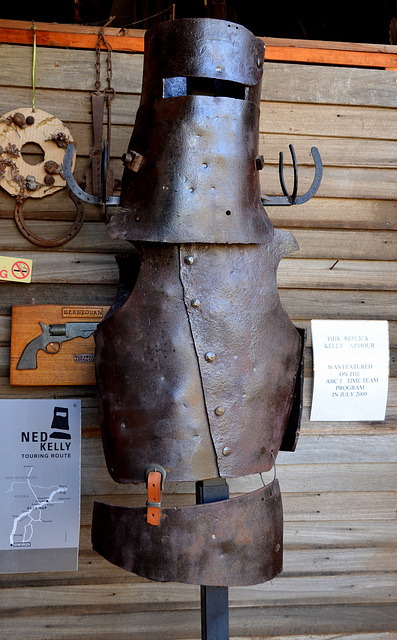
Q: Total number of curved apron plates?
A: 1